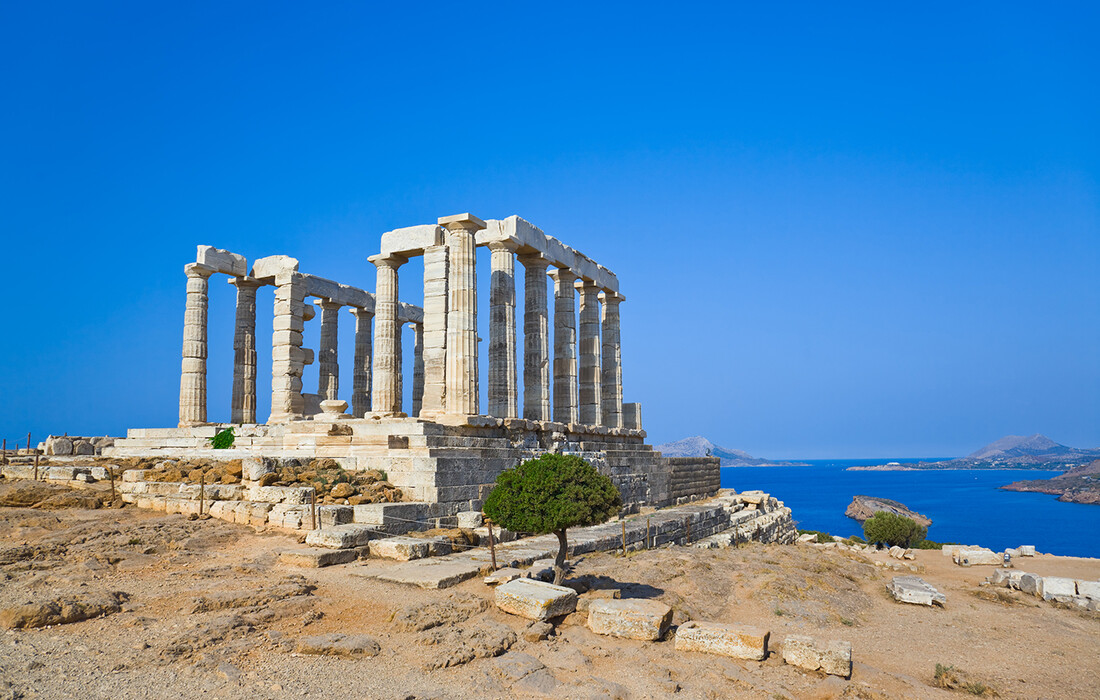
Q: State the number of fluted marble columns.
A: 13